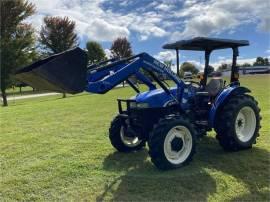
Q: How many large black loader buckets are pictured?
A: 1